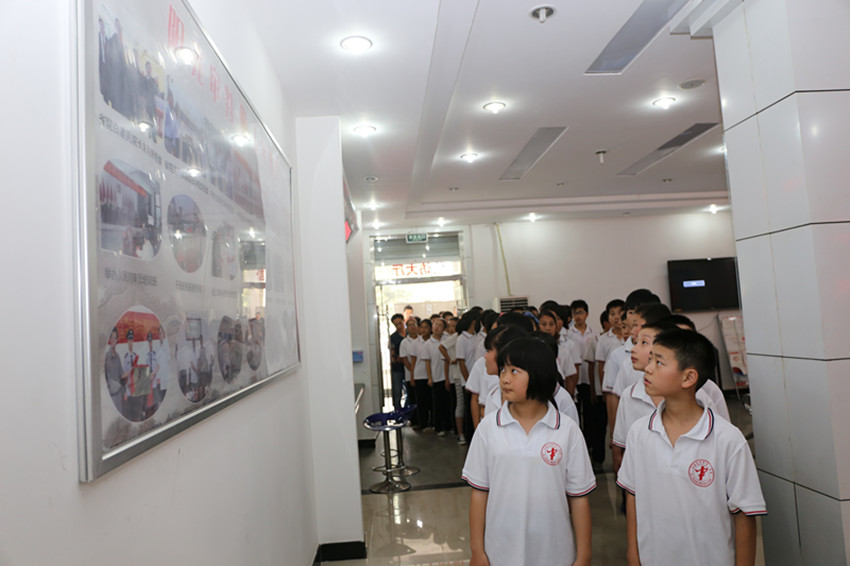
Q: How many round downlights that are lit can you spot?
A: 11